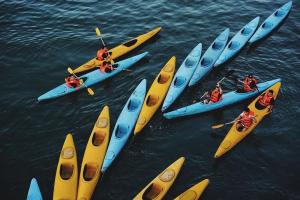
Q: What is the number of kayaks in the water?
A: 15